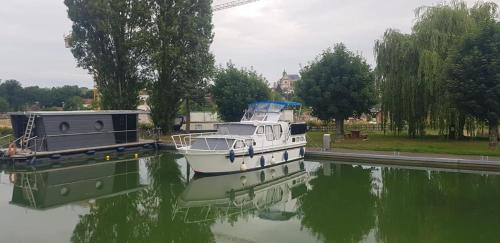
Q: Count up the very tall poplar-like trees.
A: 2